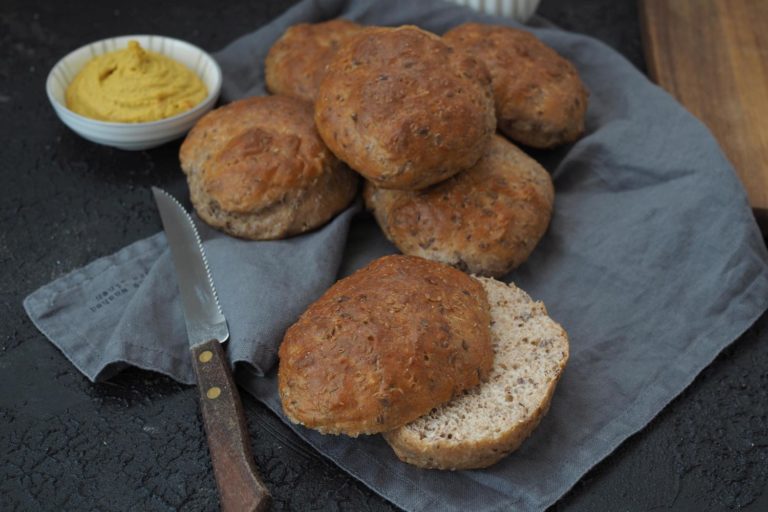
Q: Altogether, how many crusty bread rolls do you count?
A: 6